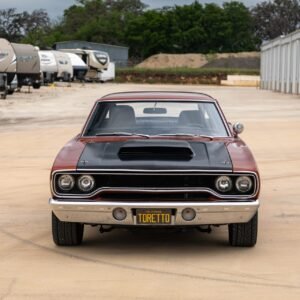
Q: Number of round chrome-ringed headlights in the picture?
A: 4